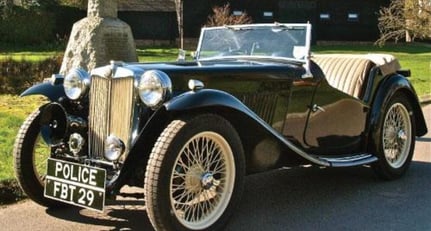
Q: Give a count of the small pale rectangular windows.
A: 4